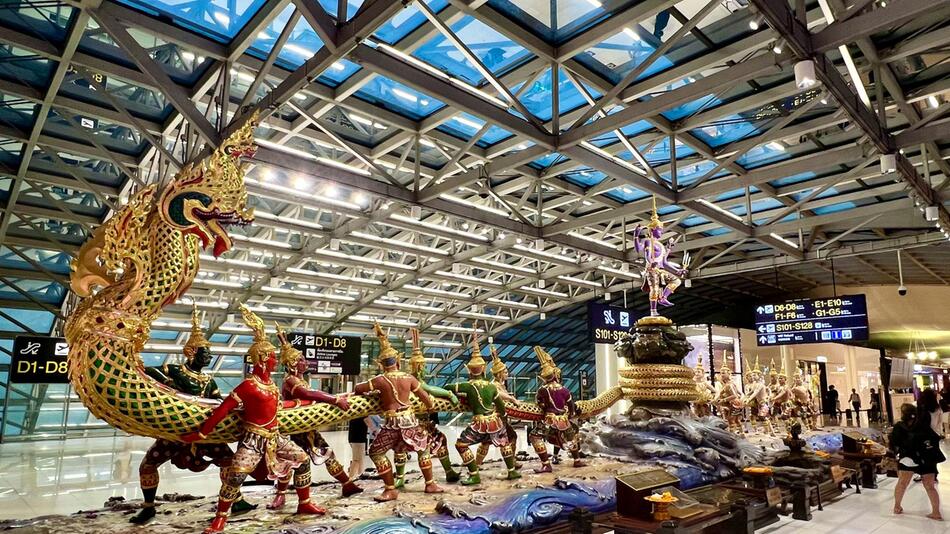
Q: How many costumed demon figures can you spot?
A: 8